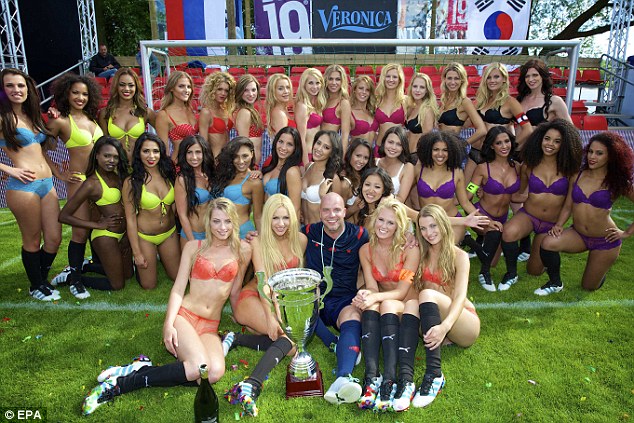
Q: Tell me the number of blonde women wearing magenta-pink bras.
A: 4